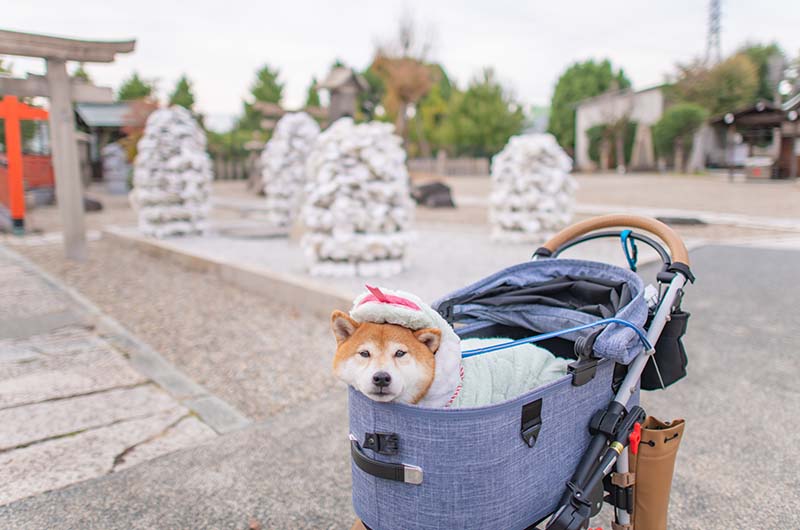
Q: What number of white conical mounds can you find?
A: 4